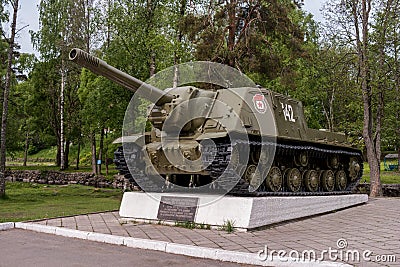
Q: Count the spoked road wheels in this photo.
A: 6